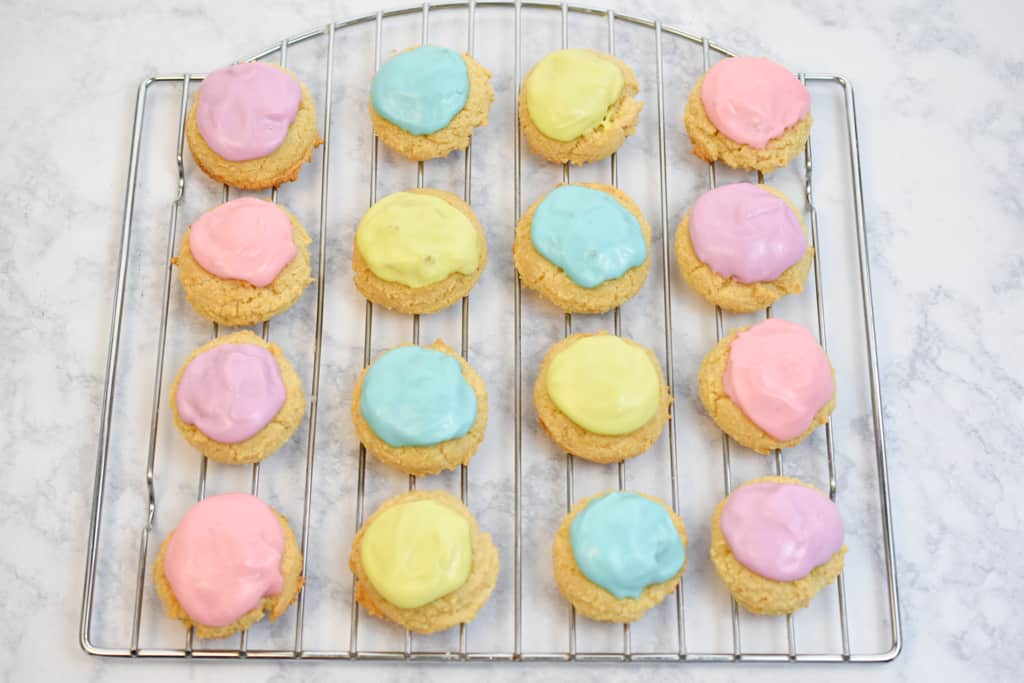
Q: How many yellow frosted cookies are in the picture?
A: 4